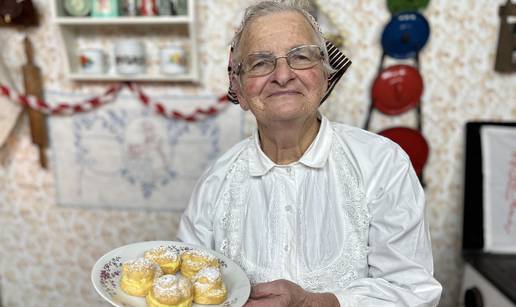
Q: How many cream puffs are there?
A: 5